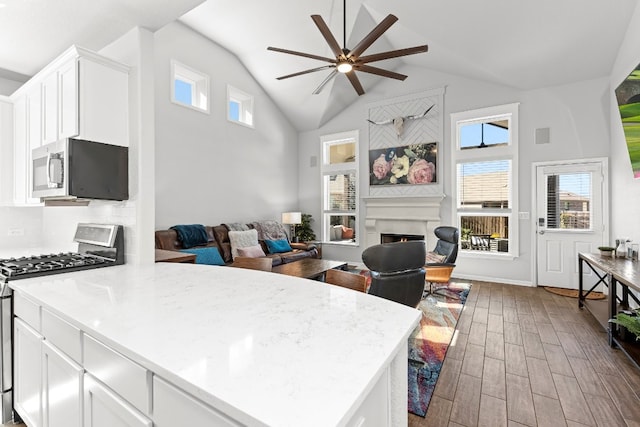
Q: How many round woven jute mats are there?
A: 1